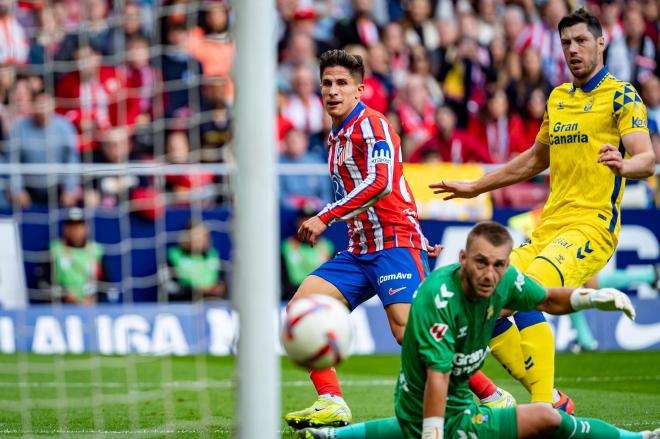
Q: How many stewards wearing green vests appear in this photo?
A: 3